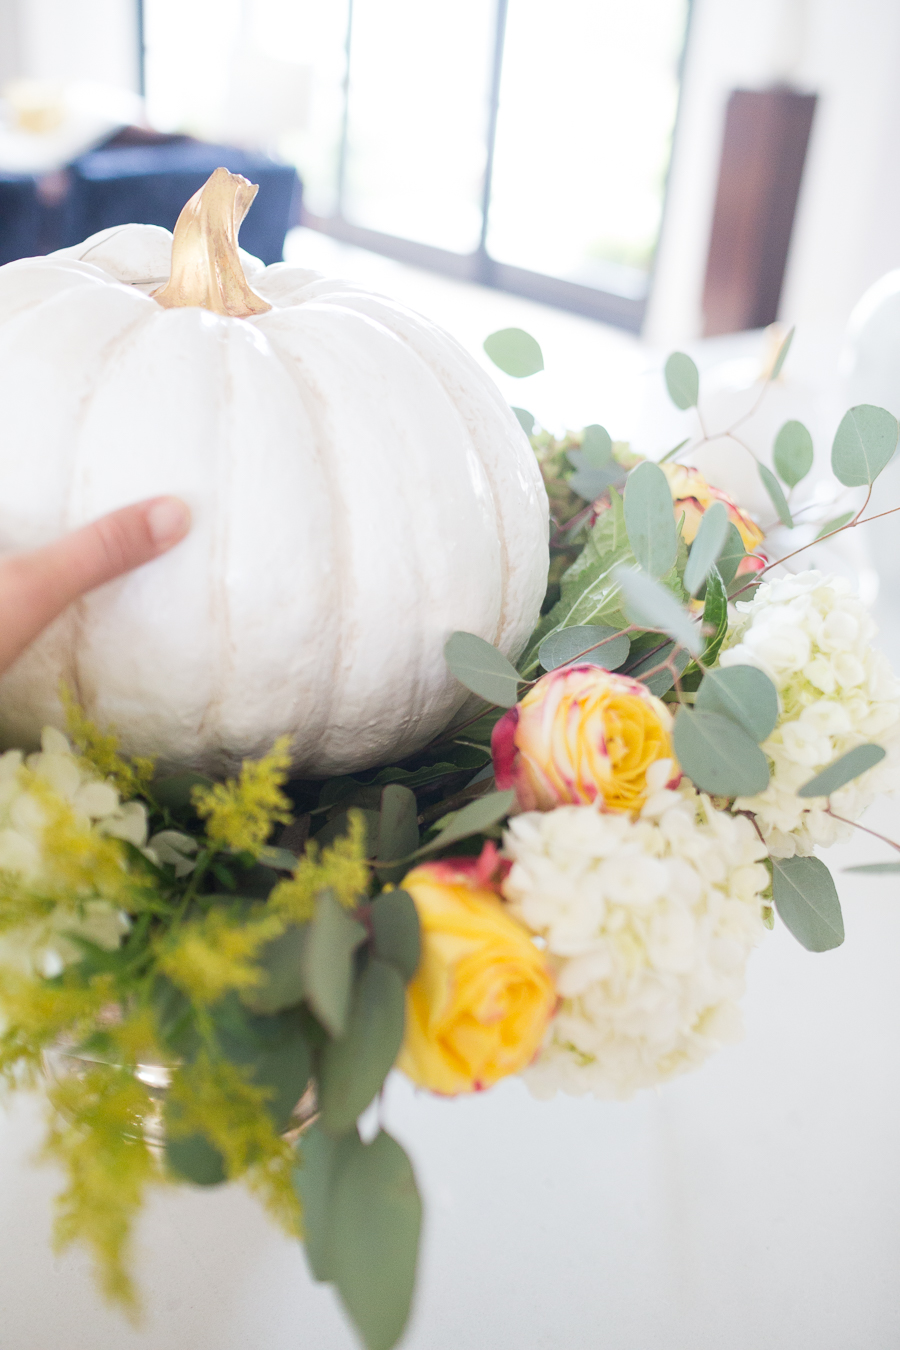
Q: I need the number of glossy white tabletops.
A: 1